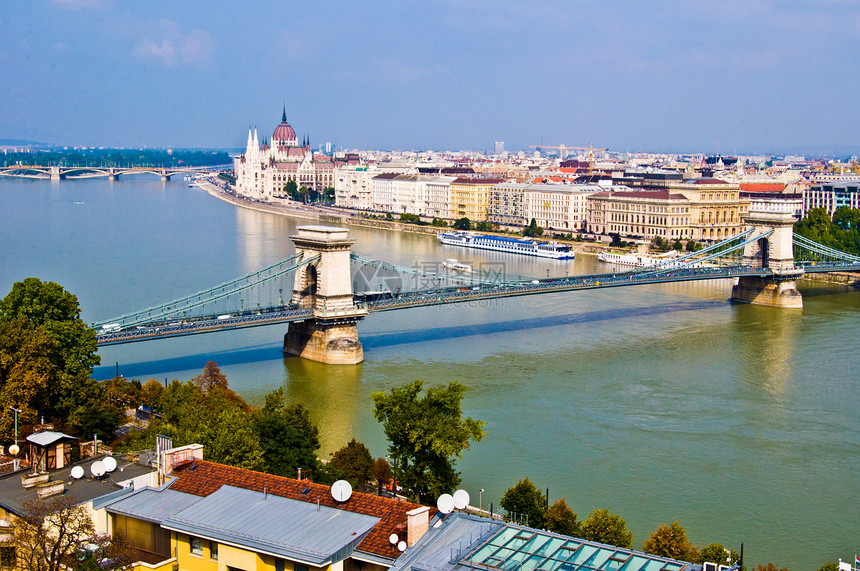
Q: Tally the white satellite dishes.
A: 9